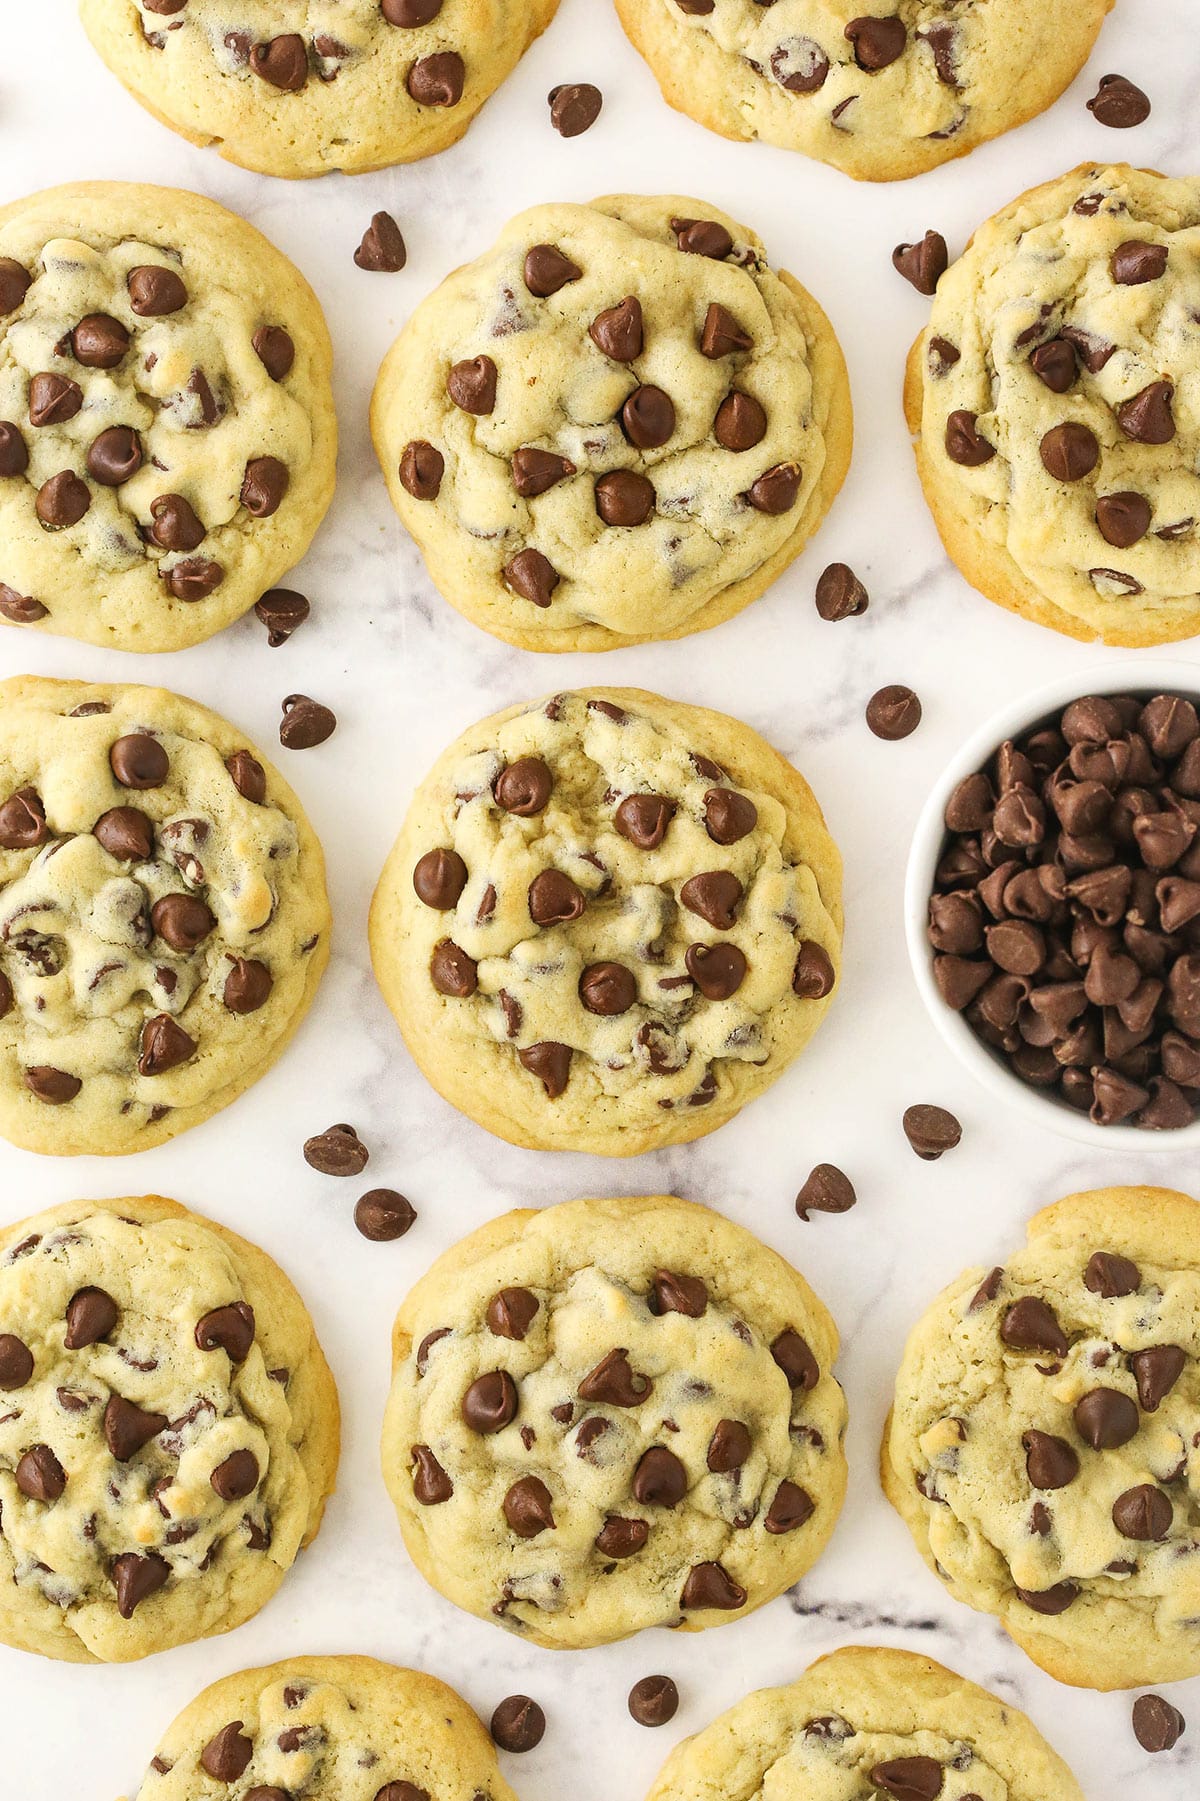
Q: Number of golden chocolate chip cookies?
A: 12